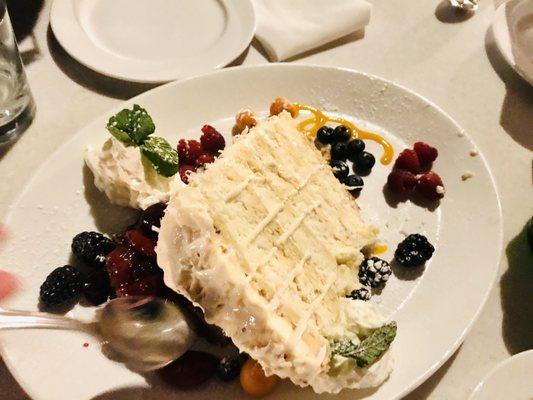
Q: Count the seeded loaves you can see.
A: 0